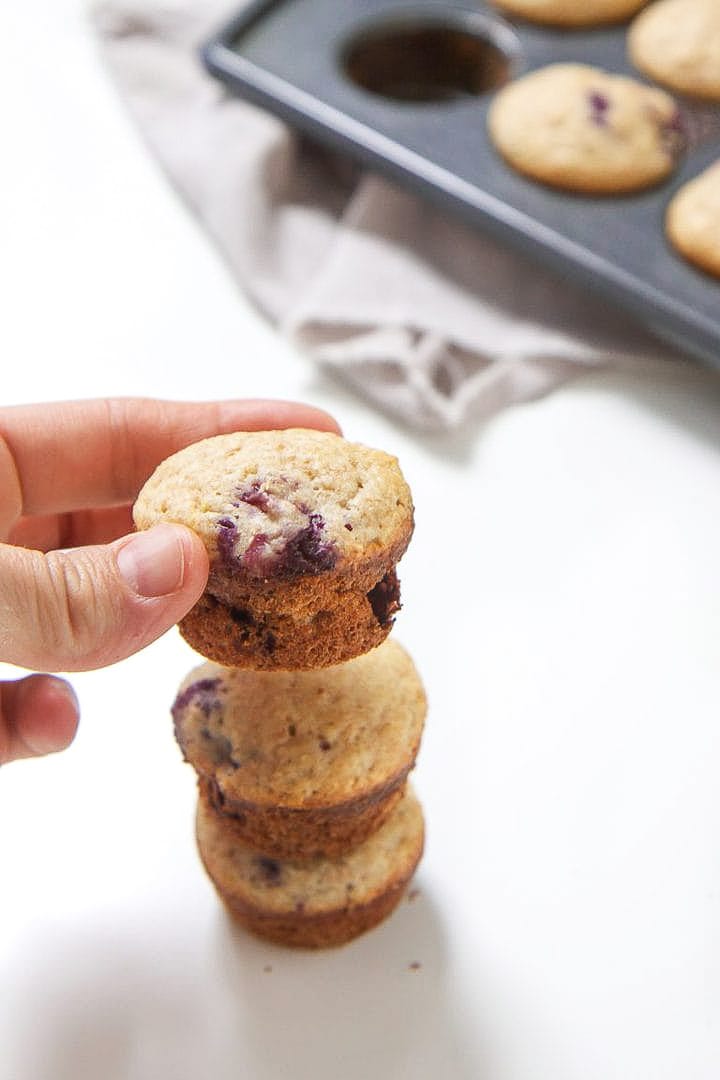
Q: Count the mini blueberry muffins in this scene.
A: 7